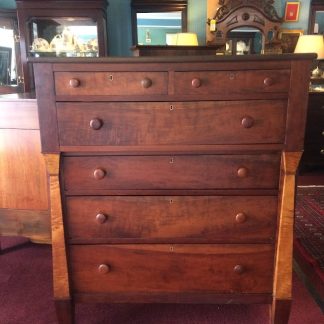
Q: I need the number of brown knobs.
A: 12